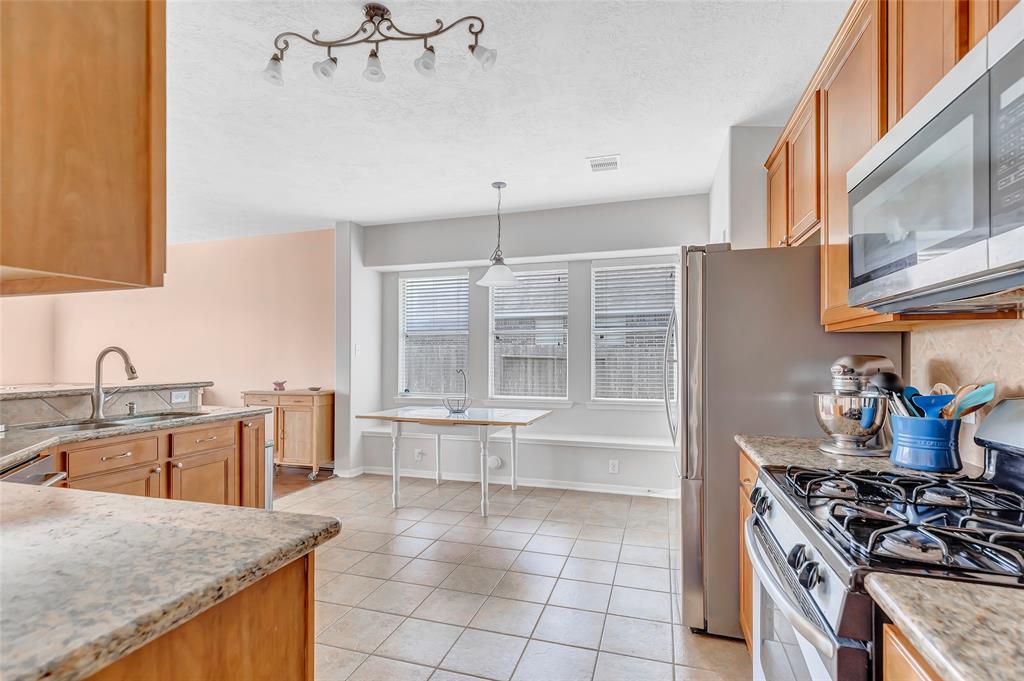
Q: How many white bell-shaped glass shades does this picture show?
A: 6